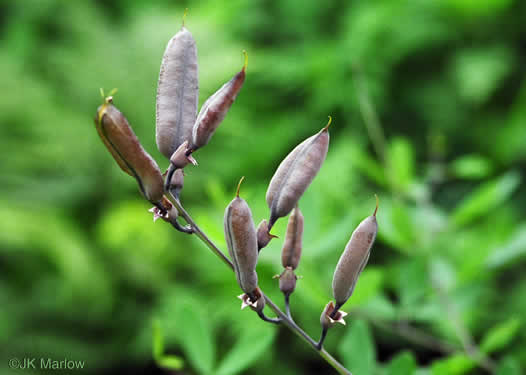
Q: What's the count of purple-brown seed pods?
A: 7